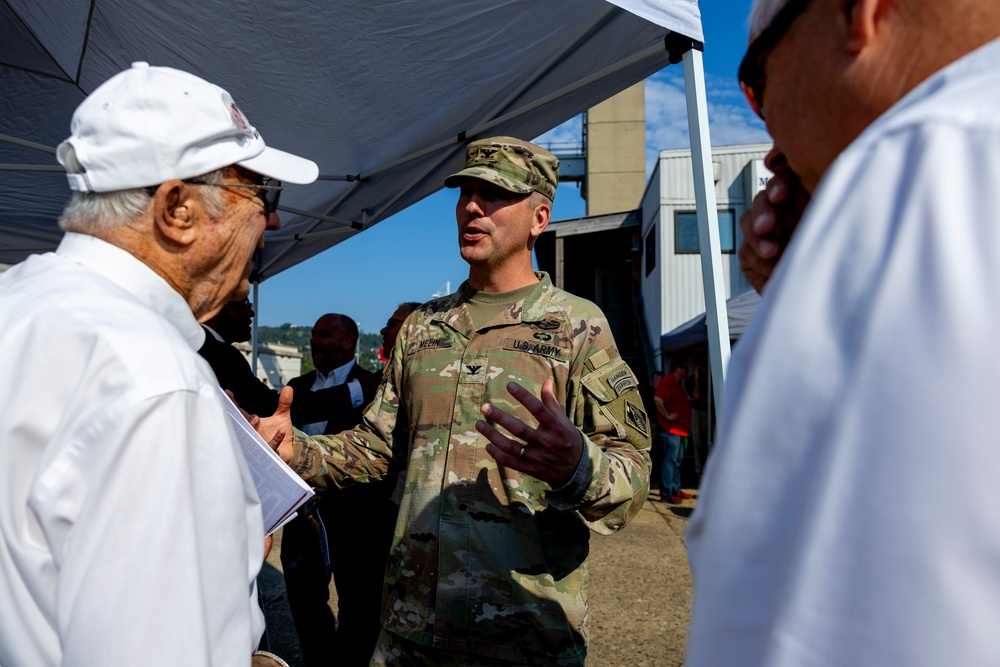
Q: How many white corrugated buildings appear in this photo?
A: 1